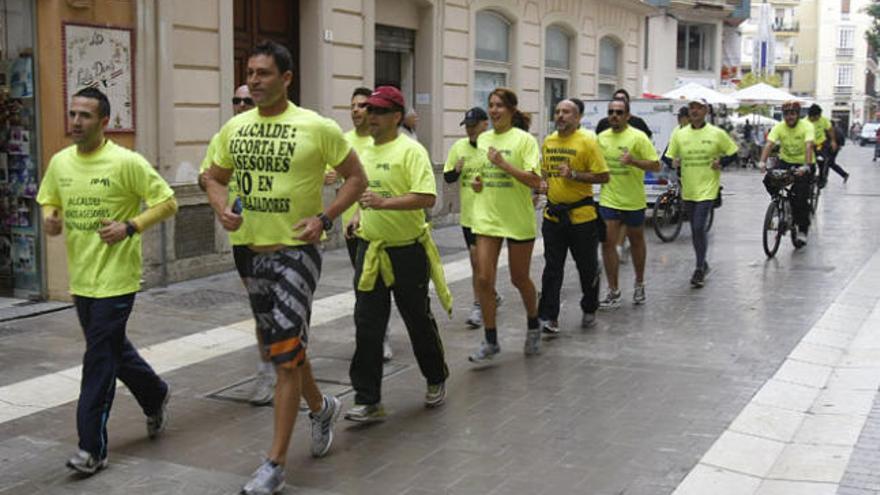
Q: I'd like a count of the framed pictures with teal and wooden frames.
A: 0